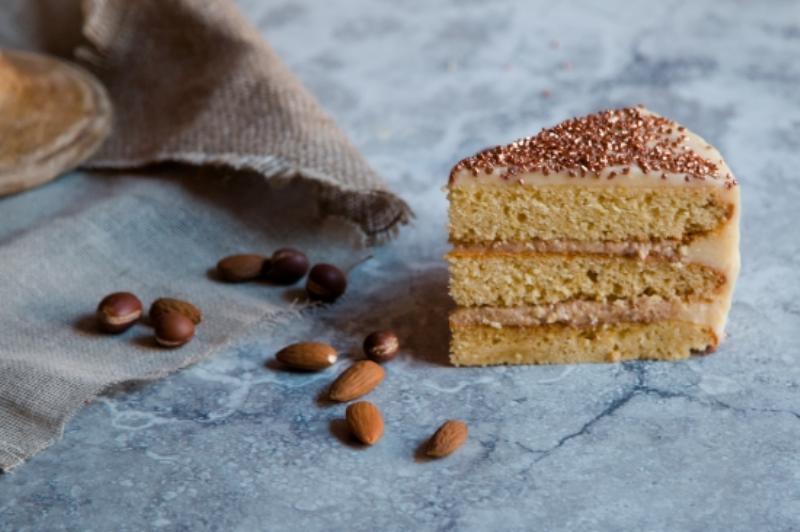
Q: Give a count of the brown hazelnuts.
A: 5